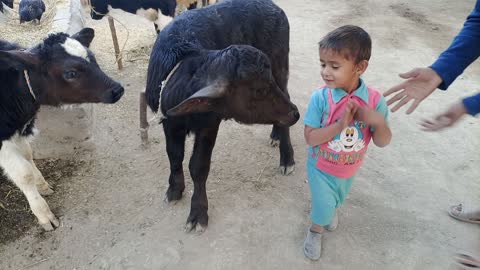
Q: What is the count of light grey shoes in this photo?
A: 2